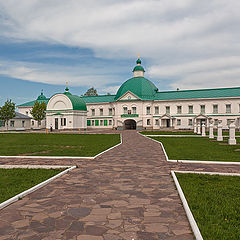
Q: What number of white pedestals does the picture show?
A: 6